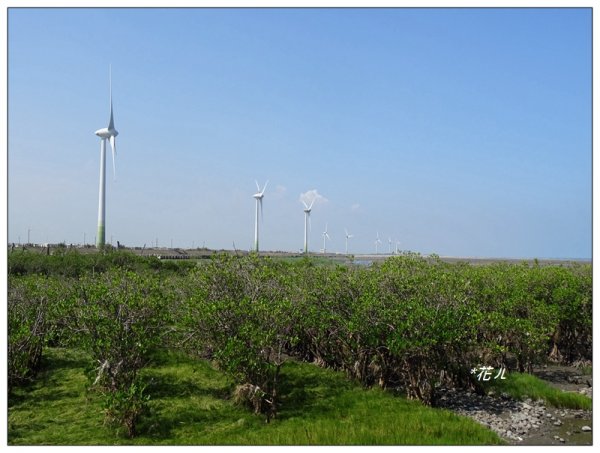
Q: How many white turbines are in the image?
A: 8